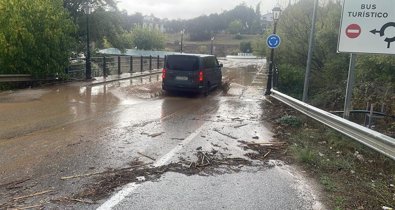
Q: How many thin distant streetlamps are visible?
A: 2